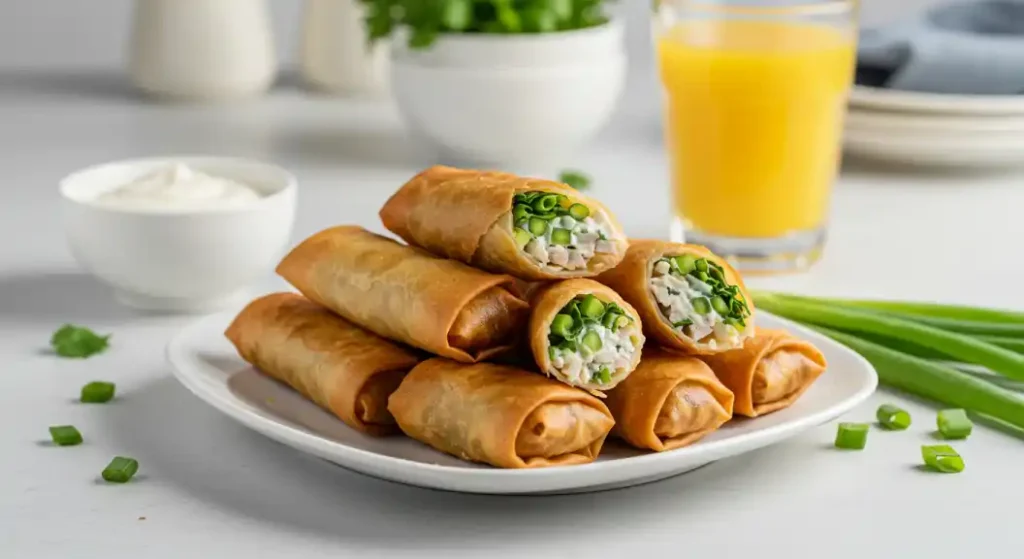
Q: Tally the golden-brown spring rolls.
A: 8